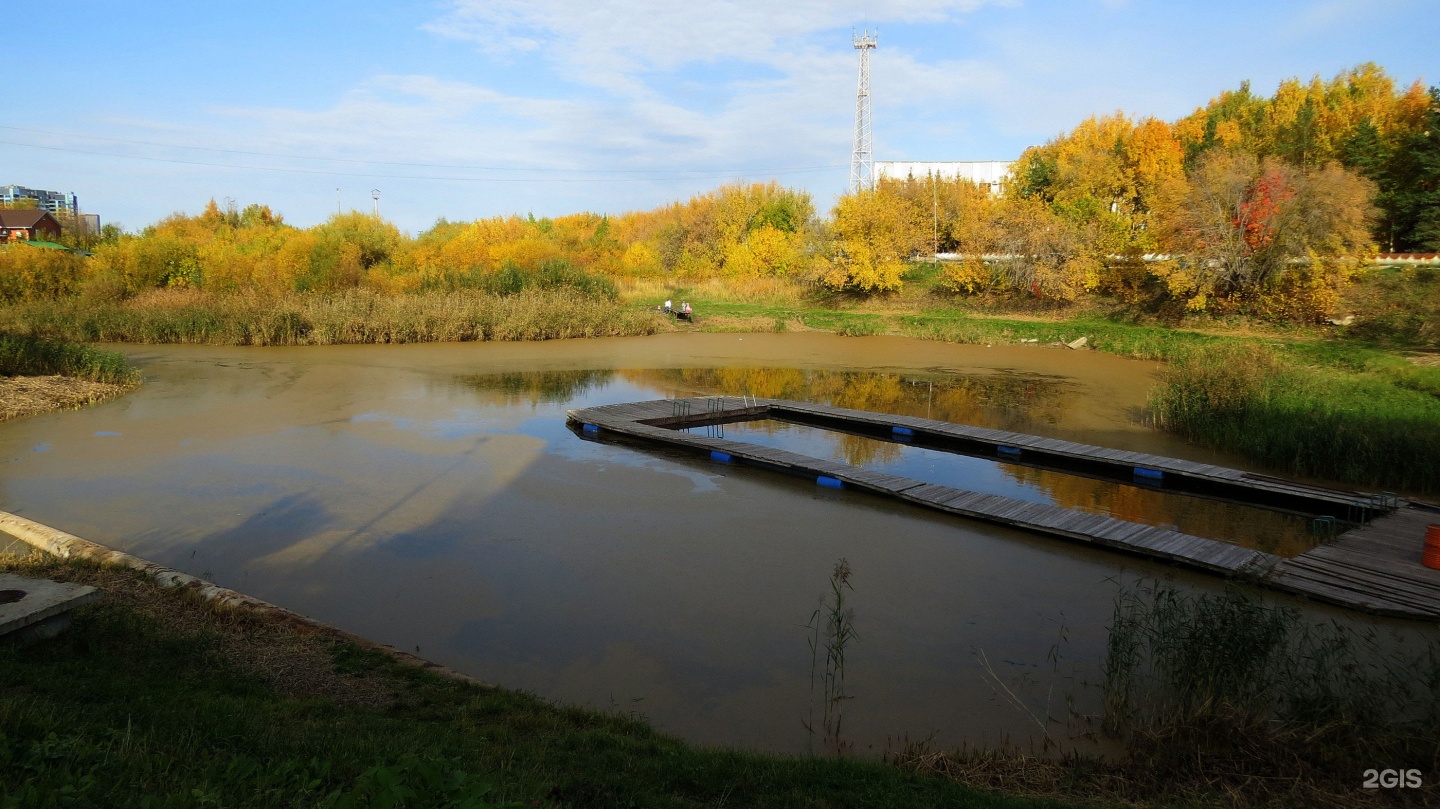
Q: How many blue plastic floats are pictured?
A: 6